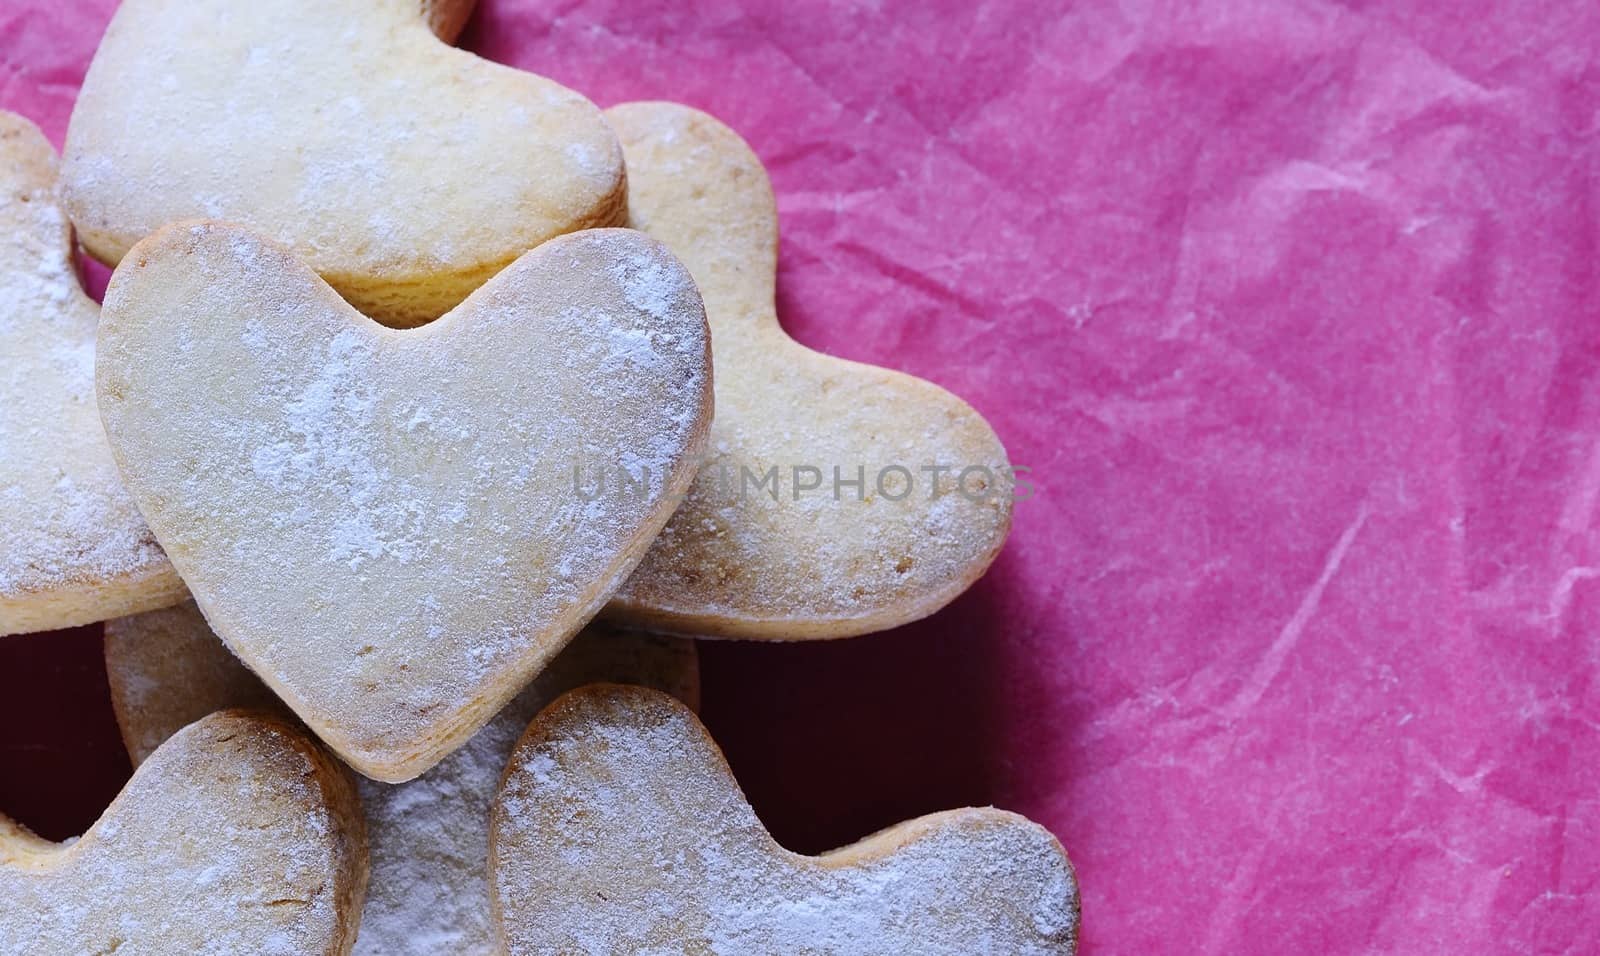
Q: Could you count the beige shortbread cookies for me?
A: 7